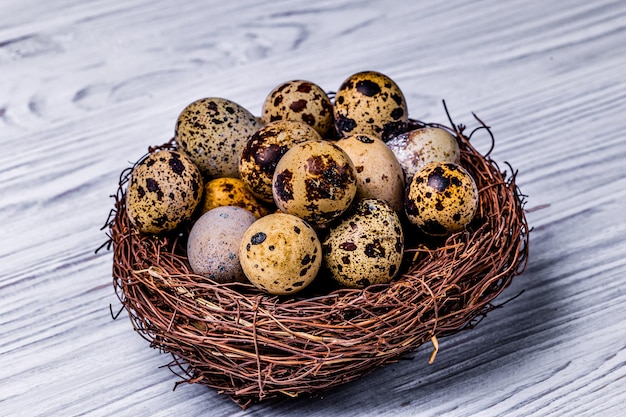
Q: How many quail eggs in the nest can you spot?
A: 13